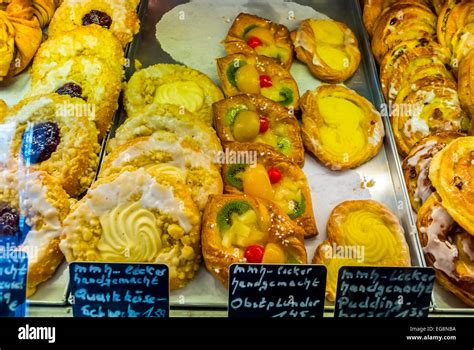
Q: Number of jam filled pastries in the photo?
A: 4